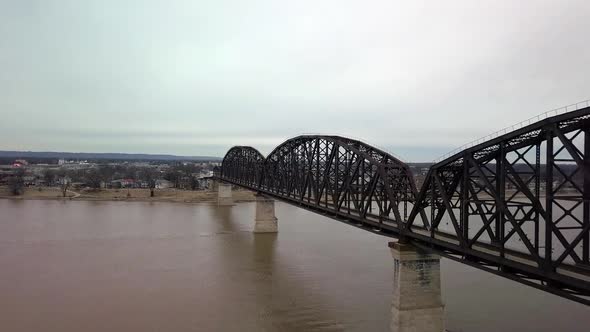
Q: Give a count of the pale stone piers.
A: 3